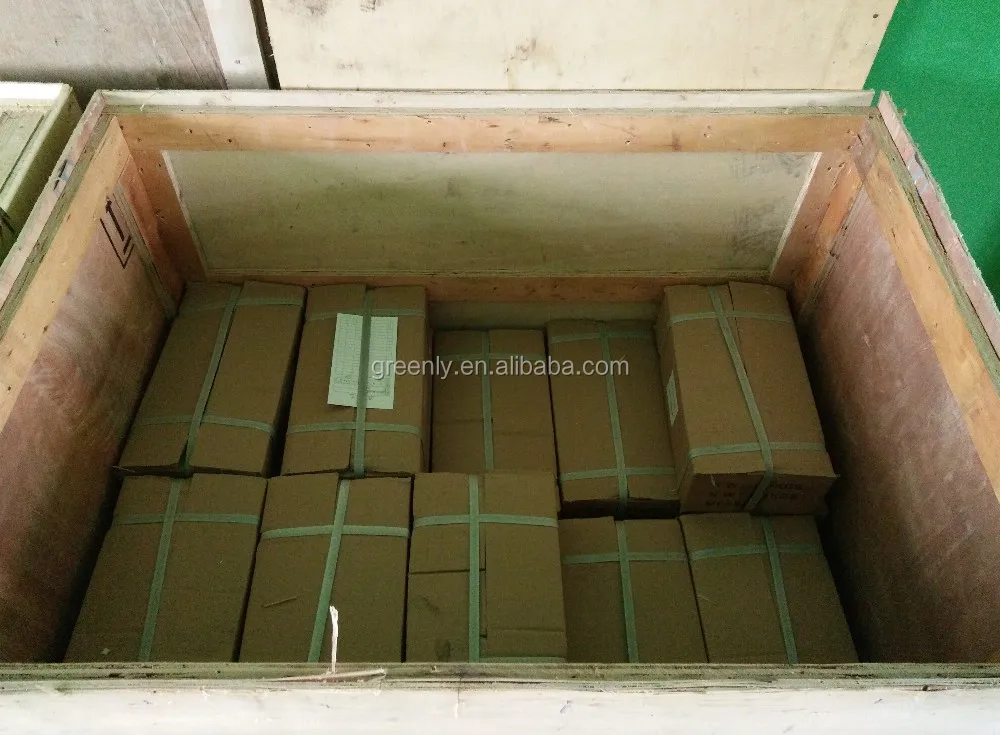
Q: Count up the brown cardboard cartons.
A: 10